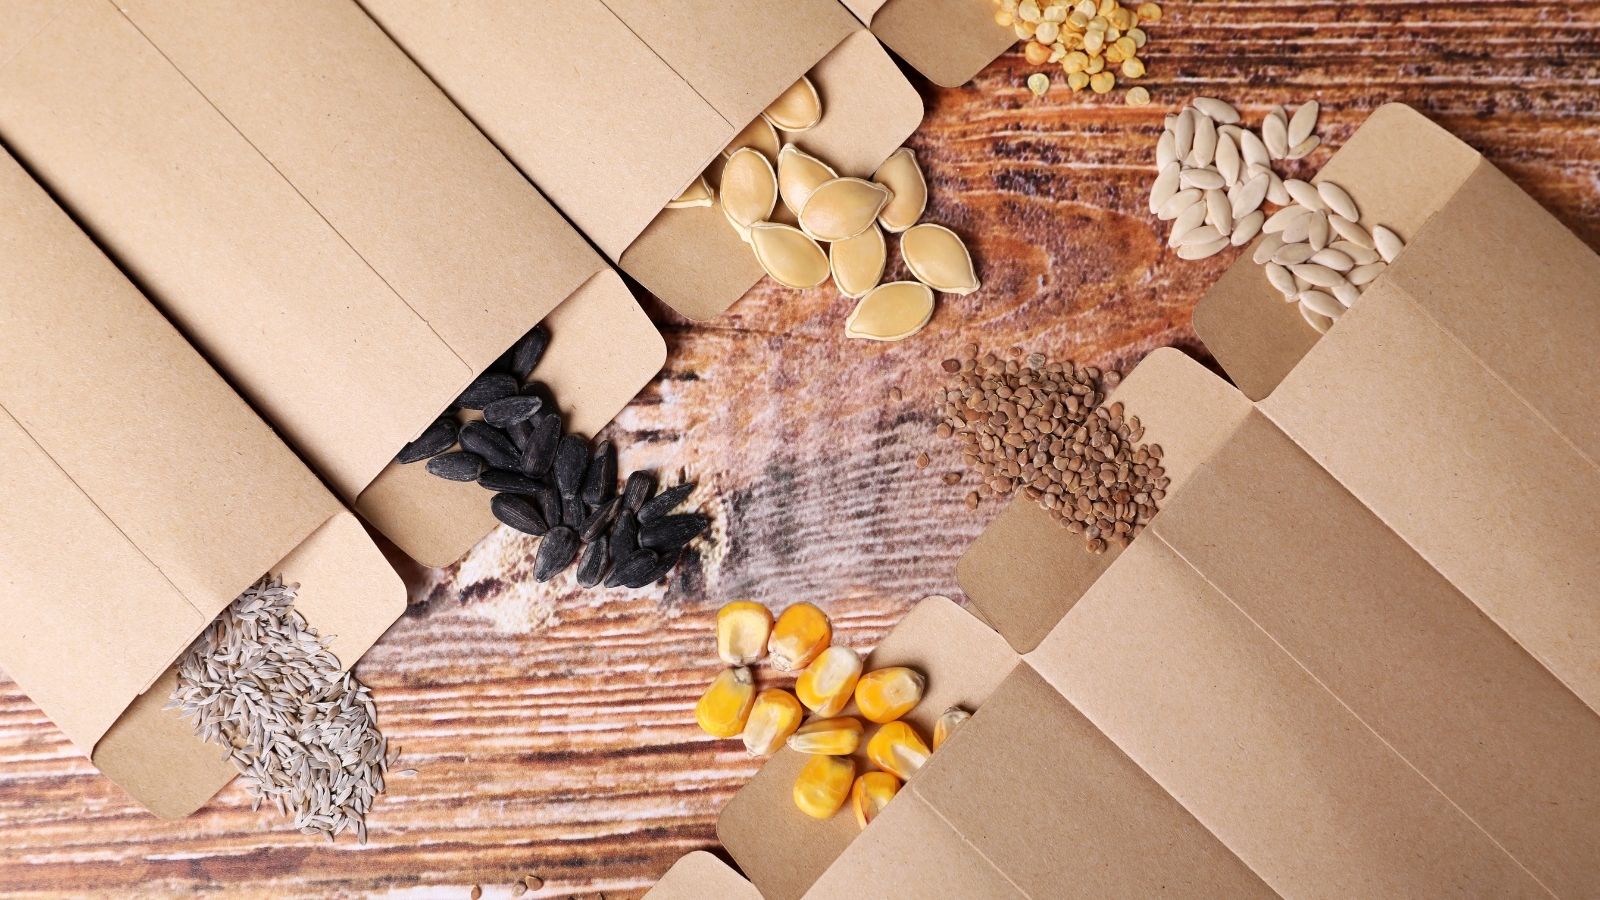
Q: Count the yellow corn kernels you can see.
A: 11